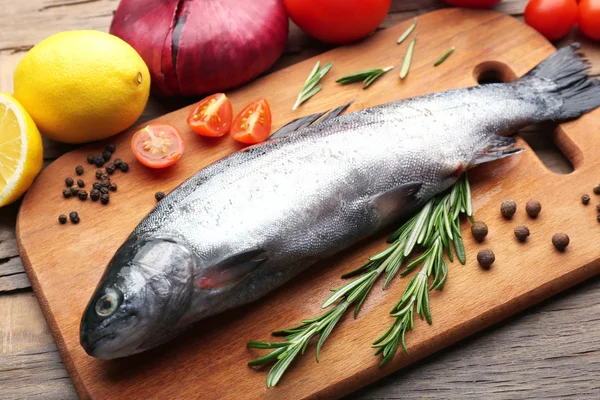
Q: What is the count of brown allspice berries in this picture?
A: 6